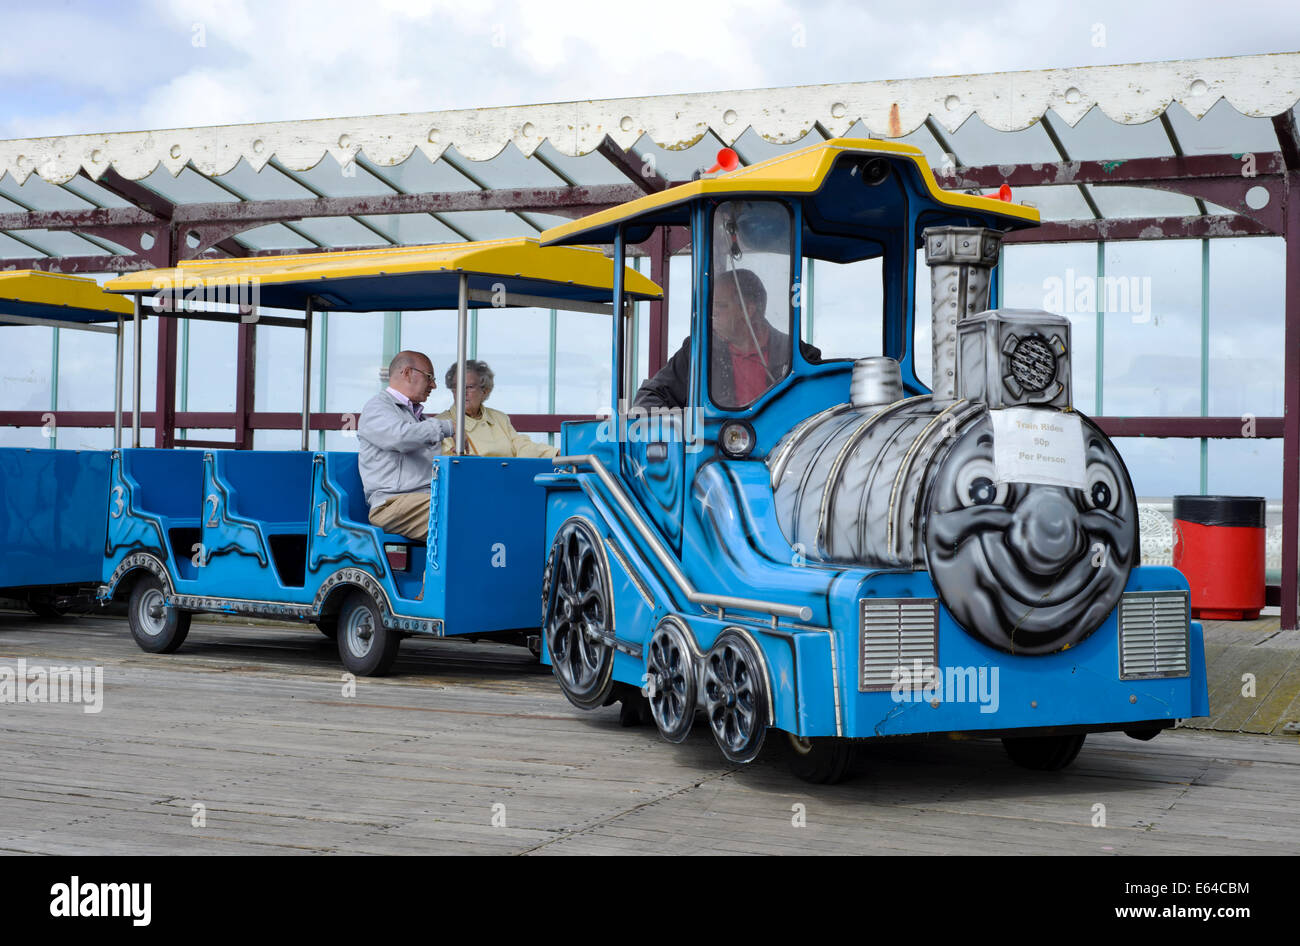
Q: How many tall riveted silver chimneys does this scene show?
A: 1